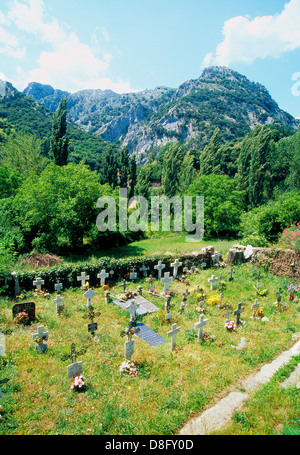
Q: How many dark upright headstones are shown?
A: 1